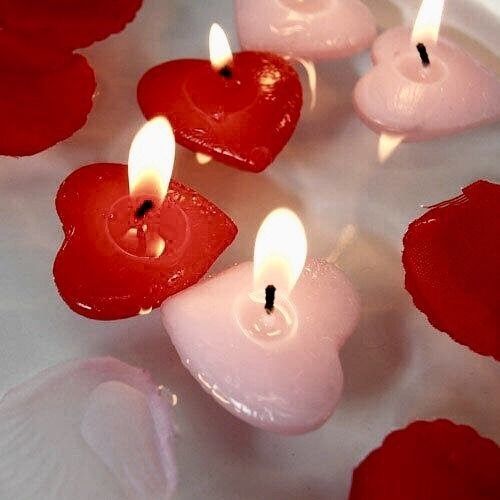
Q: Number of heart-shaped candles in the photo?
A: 5